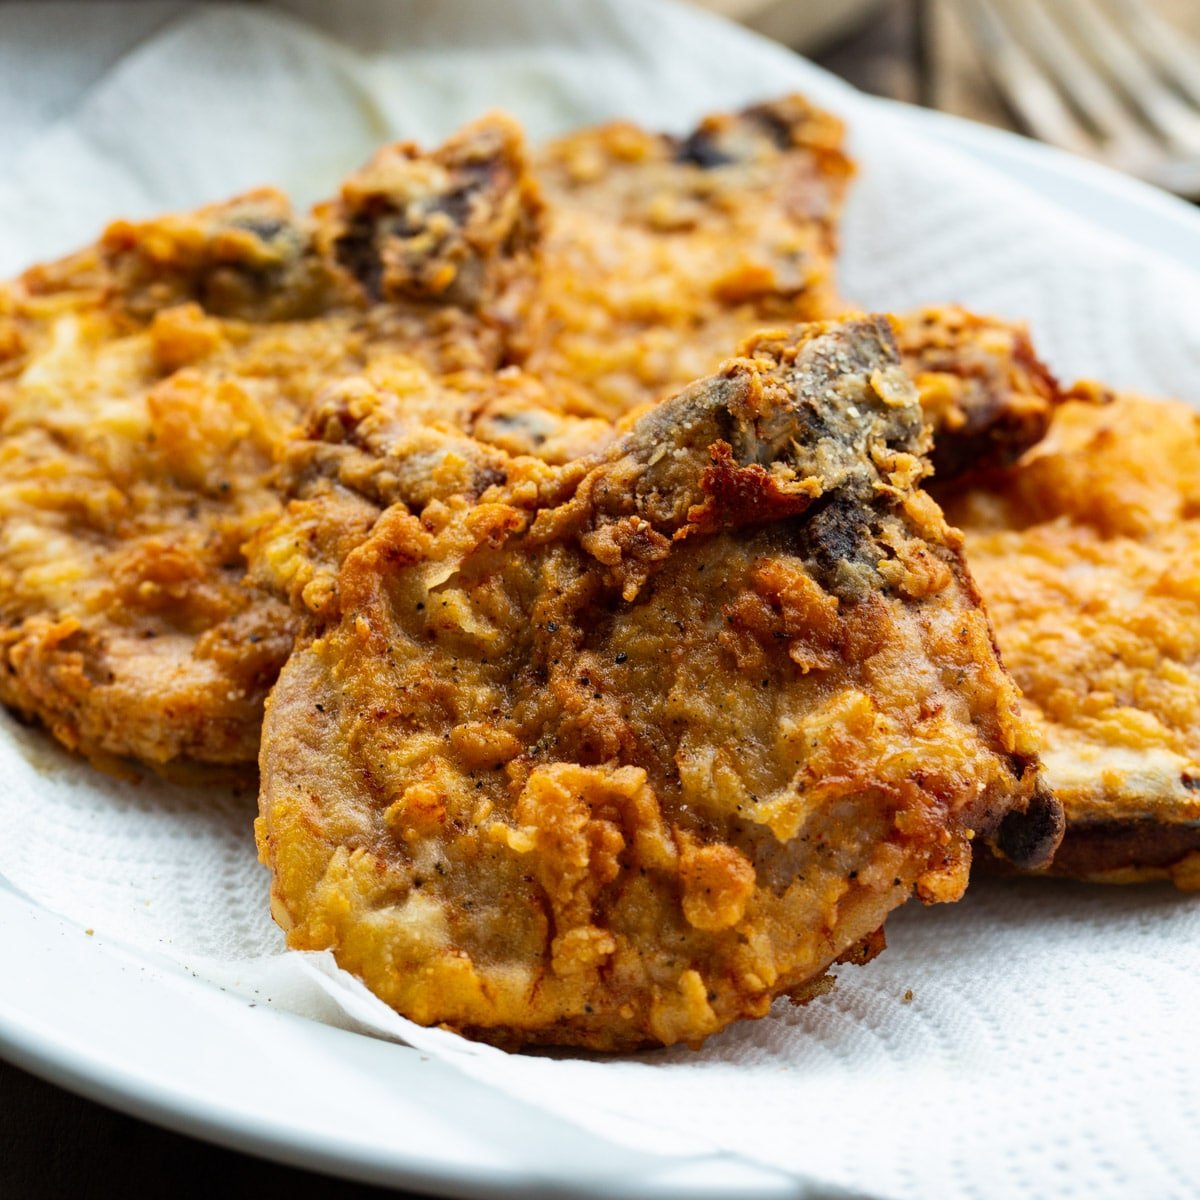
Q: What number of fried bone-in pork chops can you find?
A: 4